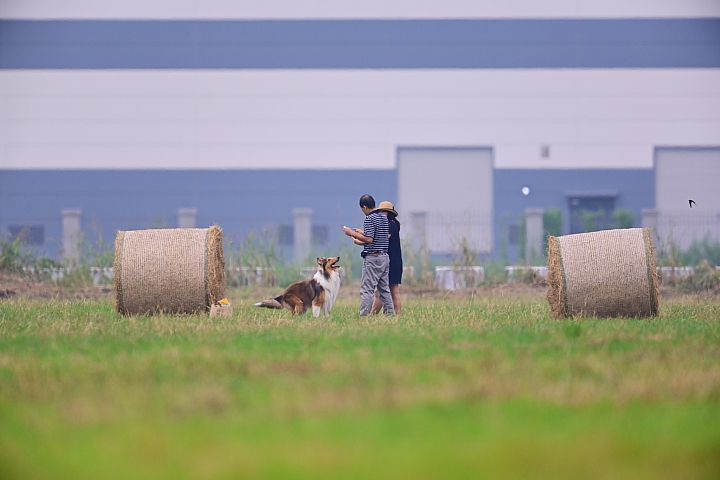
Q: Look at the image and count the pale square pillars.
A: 6